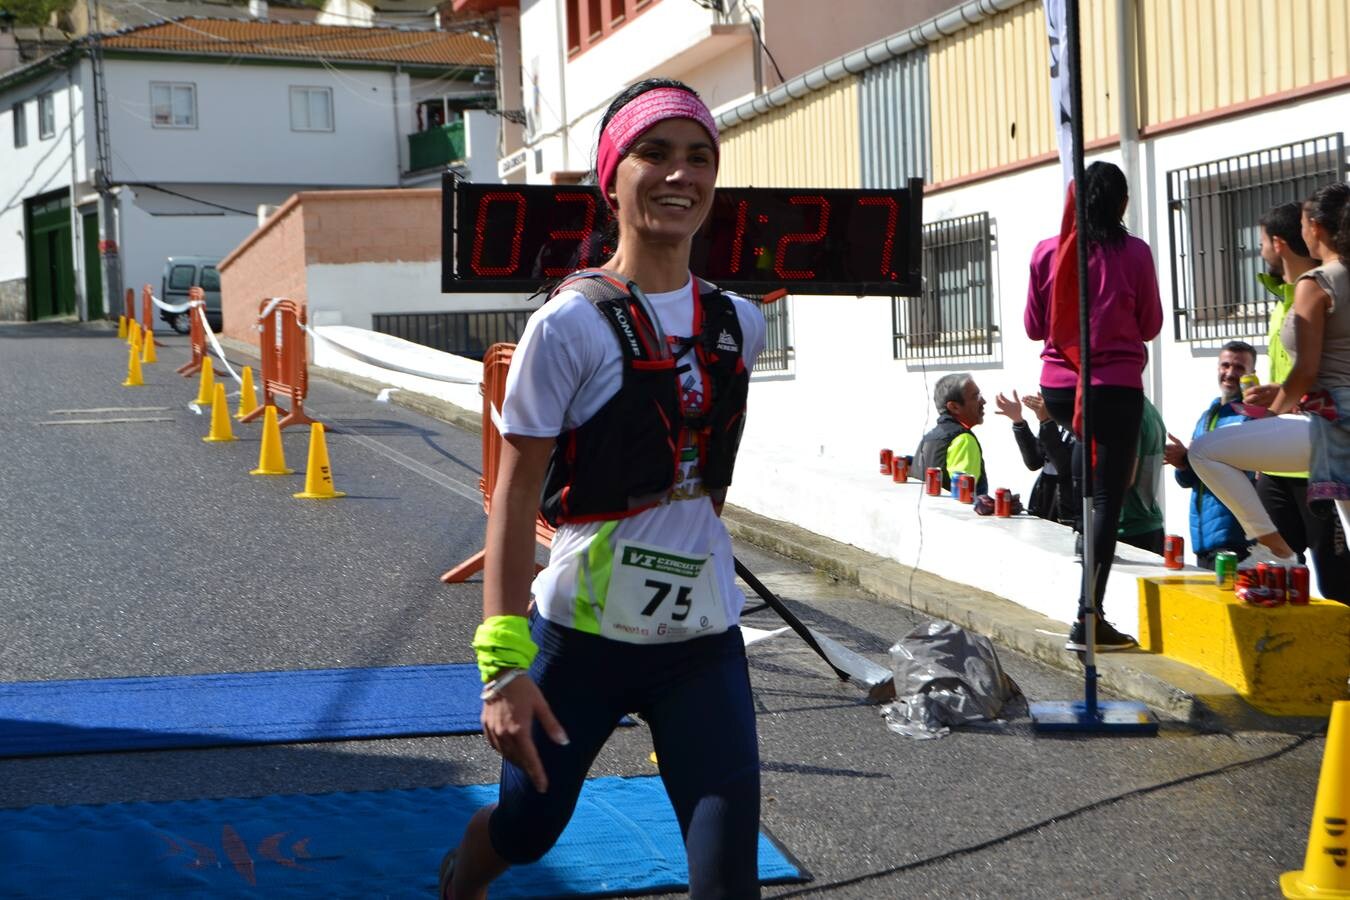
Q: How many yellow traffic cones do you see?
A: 11